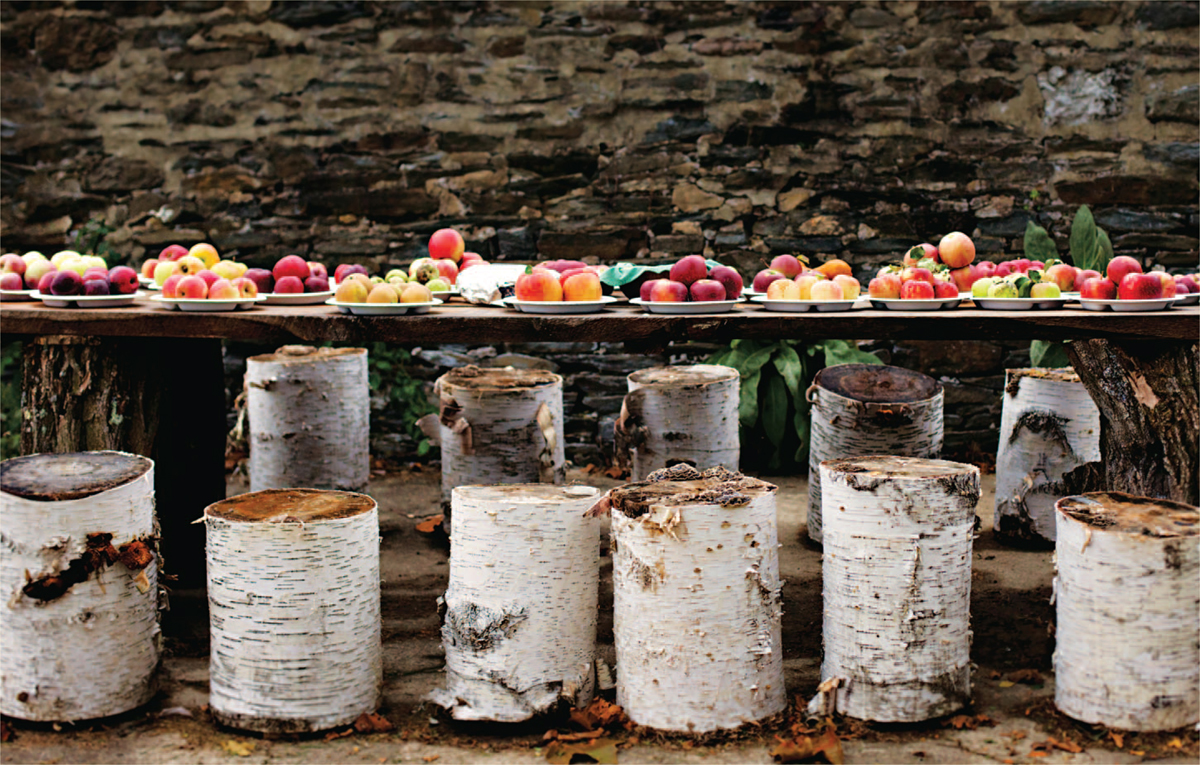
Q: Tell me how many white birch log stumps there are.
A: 11